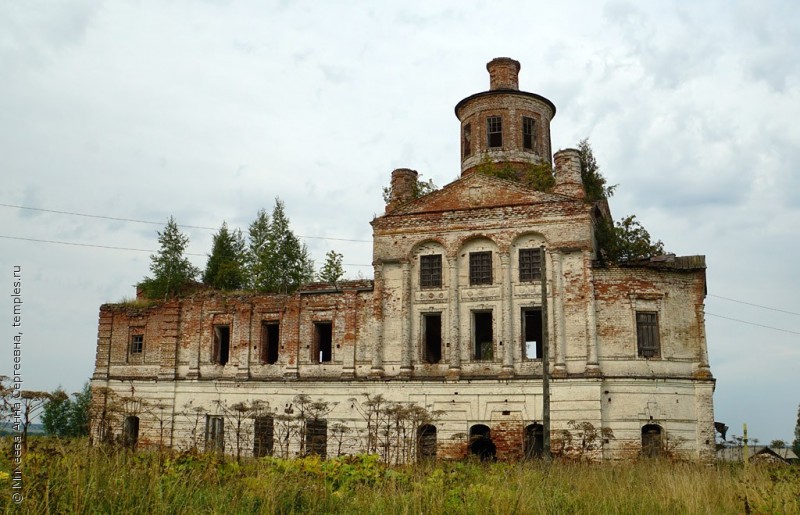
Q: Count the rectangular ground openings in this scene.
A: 3